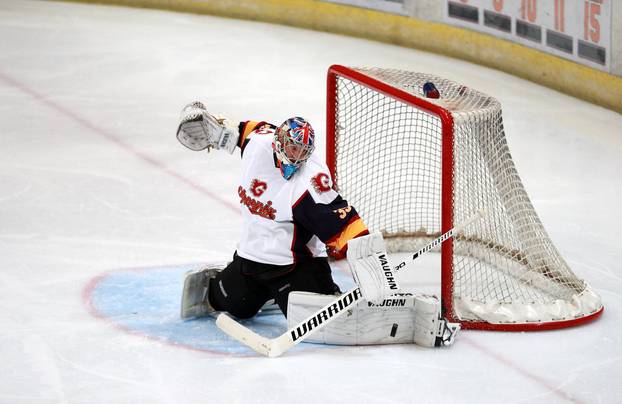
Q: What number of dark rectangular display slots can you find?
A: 5